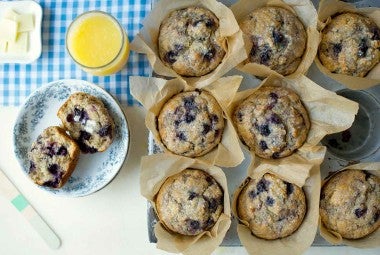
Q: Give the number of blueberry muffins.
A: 9